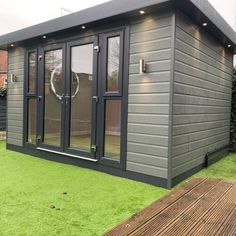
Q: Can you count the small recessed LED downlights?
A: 6